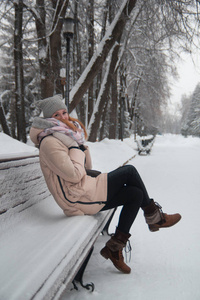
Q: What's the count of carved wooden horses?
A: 0